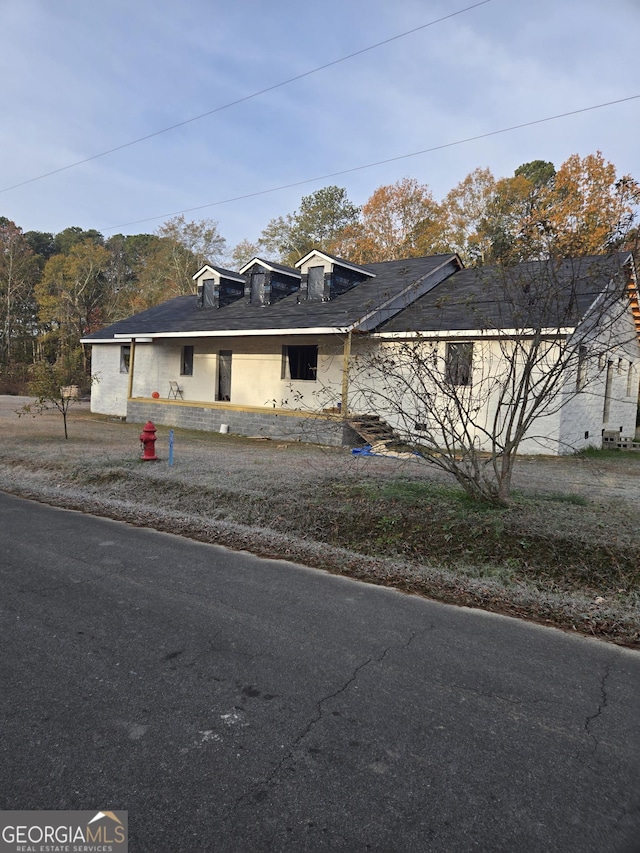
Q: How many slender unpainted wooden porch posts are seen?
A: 2